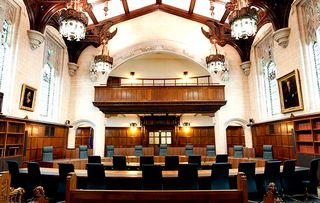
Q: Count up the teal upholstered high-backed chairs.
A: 9